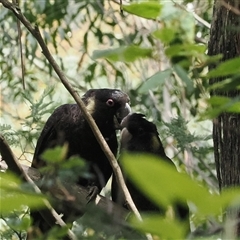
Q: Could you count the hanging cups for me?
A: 0